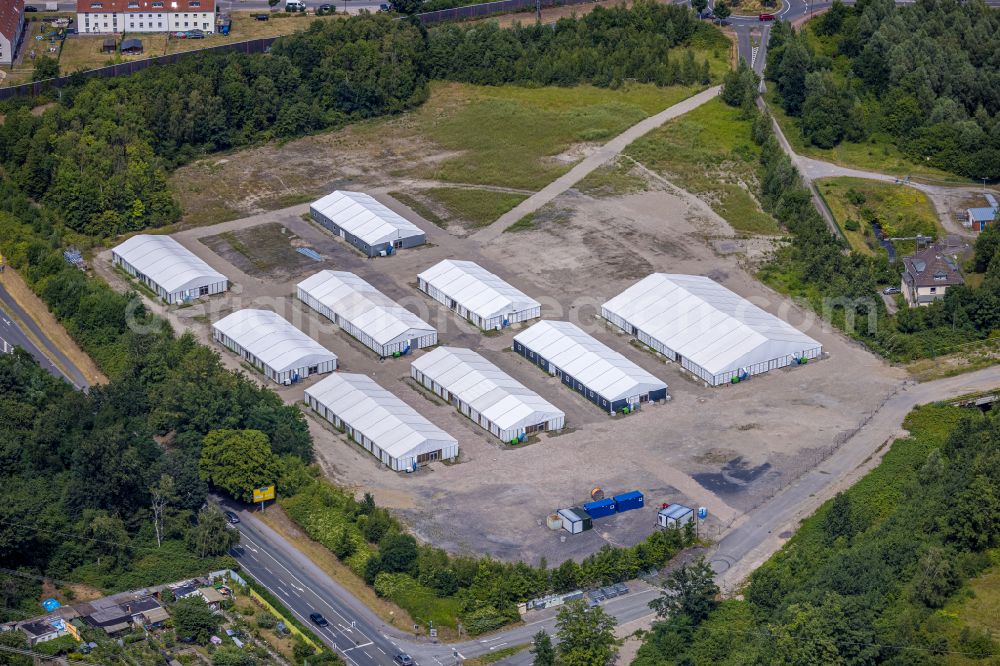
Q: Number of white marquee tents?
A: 9